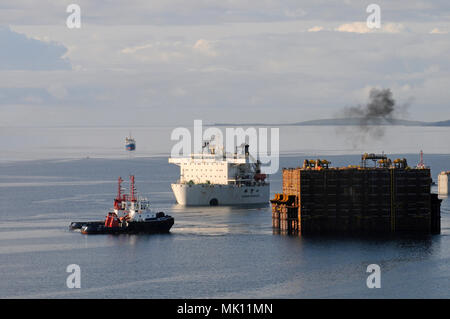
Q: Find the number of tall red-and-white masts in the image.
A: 2